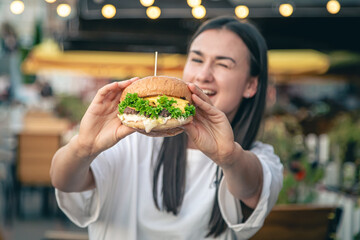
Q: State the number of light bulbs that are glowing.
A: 11